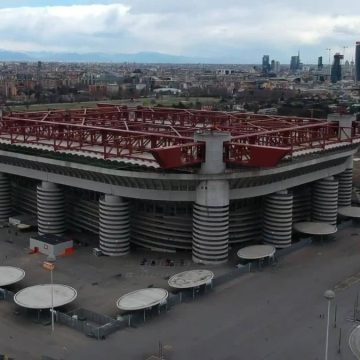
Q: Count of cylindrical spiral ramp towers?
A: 7